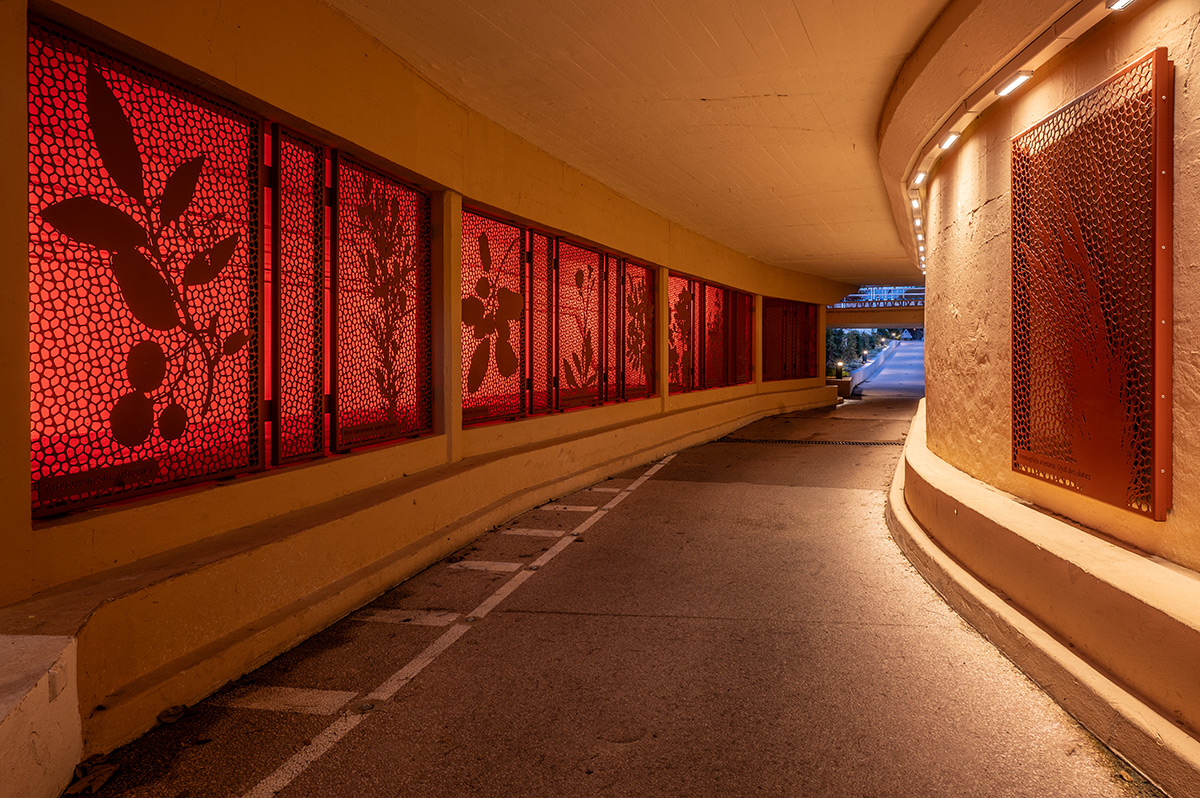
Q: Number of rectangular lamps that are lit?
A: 11